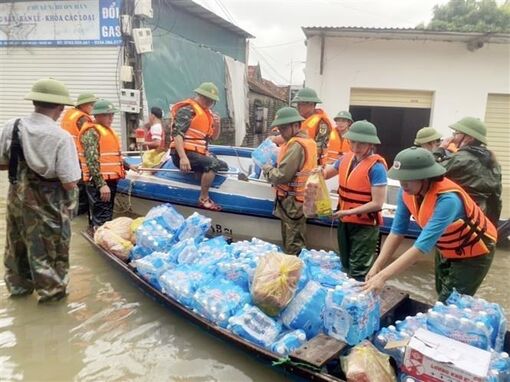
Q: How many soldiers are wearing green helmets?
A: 11